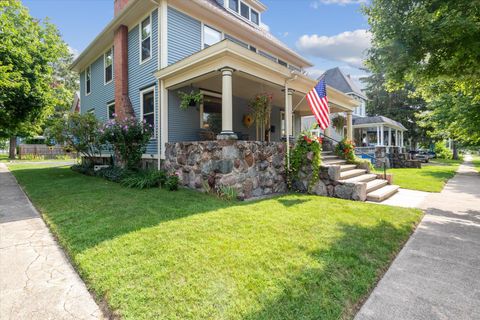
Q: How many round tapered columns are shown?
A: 3